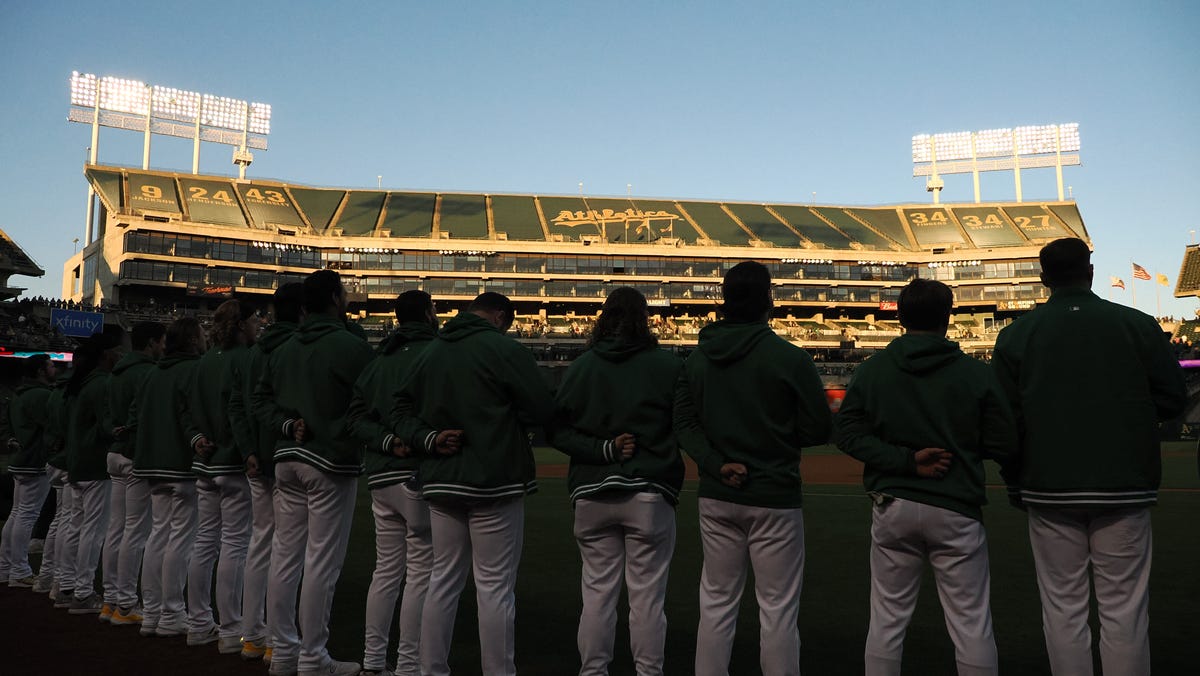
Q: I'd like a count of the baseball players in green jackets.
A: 14